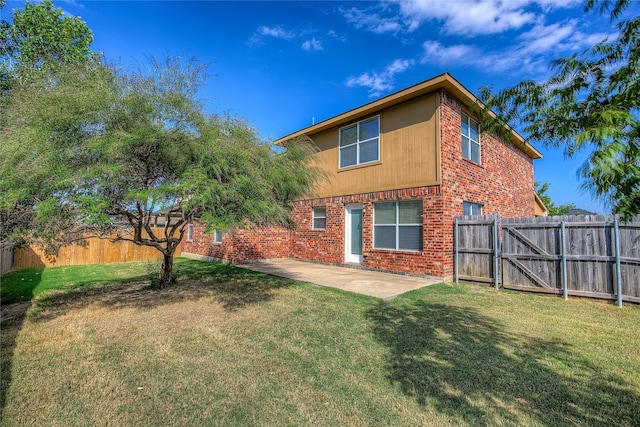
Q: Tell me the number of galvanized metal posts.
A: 4